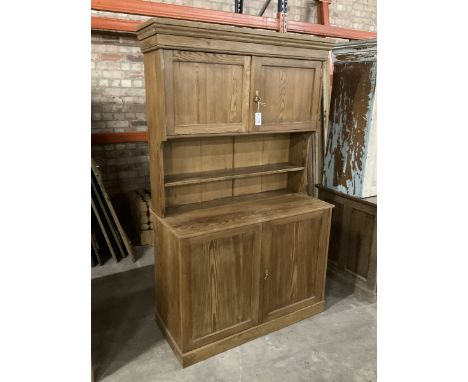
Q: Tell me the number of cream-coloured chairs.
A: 0